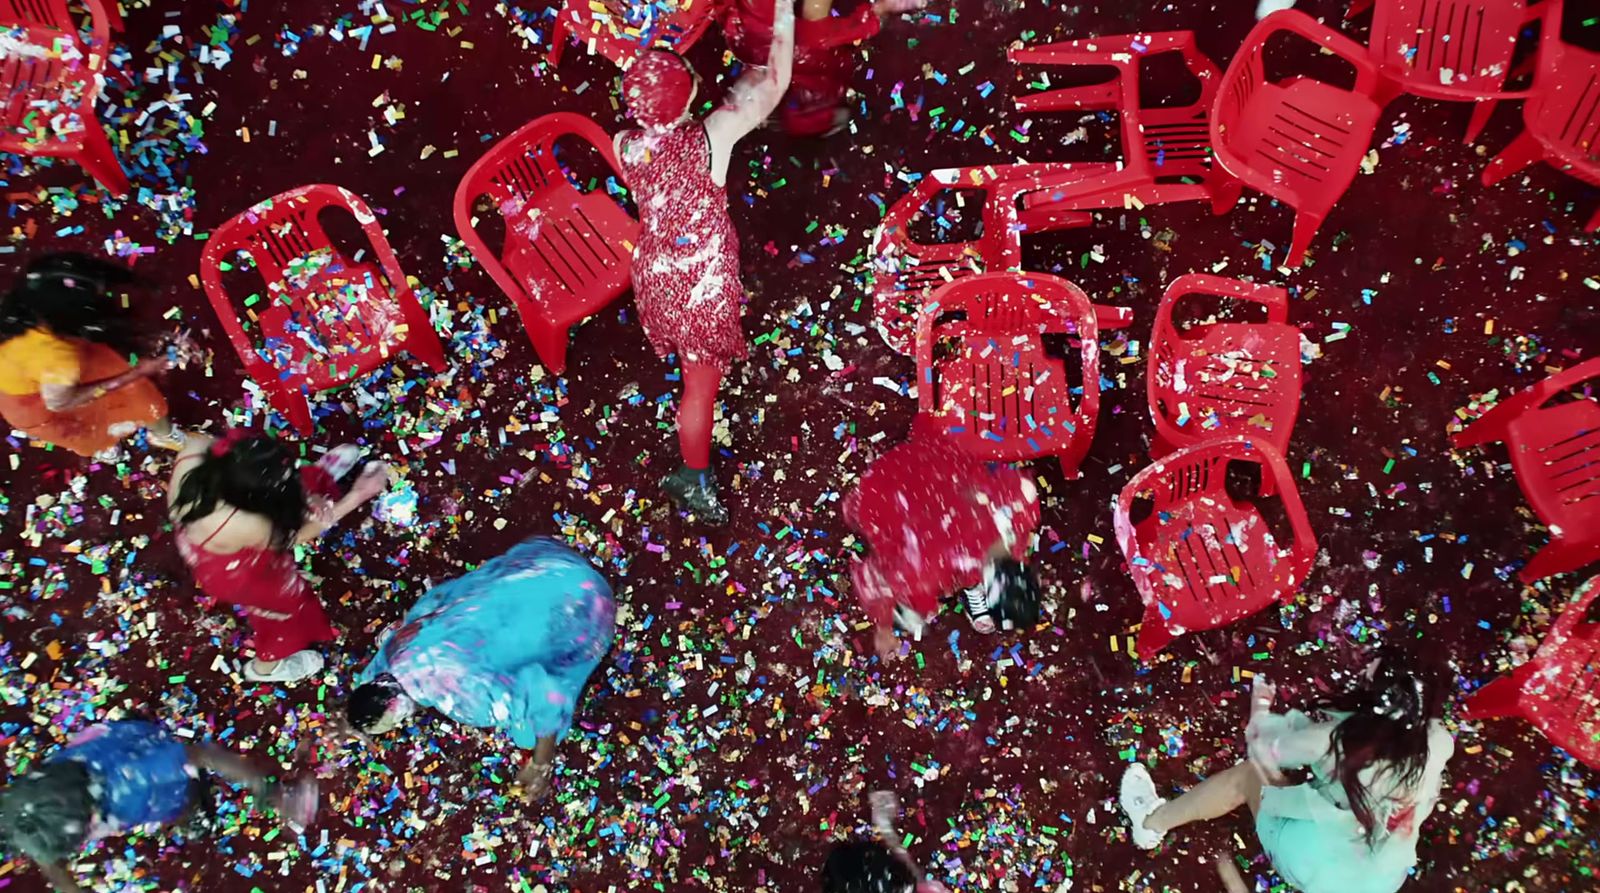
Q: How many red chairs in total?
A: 14